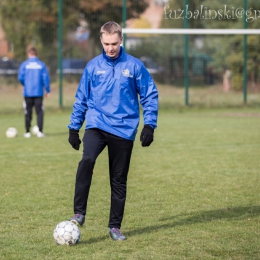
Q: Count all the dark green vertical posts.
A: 4